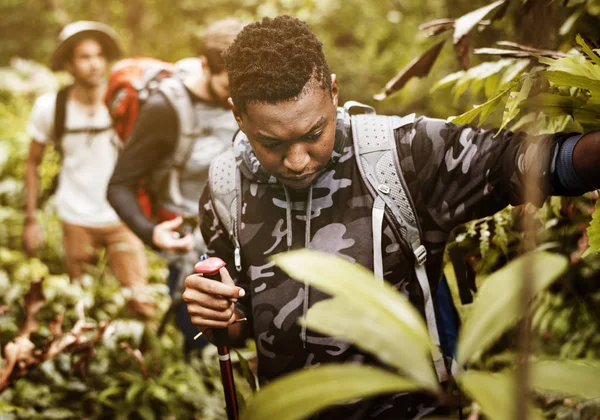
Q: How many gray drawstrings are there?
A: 2